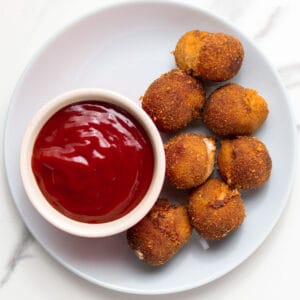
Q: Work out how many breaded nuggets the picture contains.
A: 7